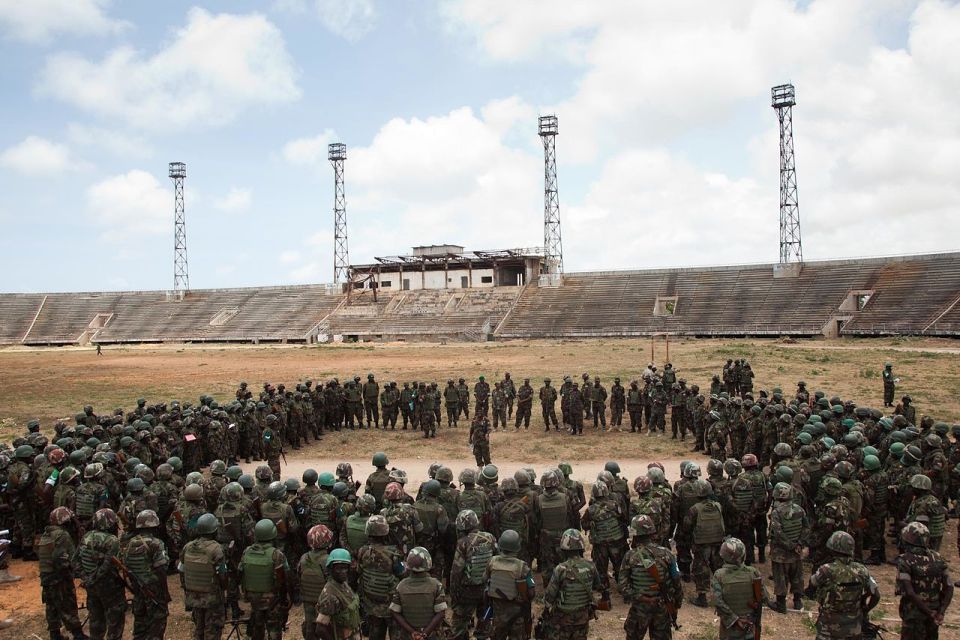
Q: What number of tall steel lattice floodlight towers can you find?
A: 4